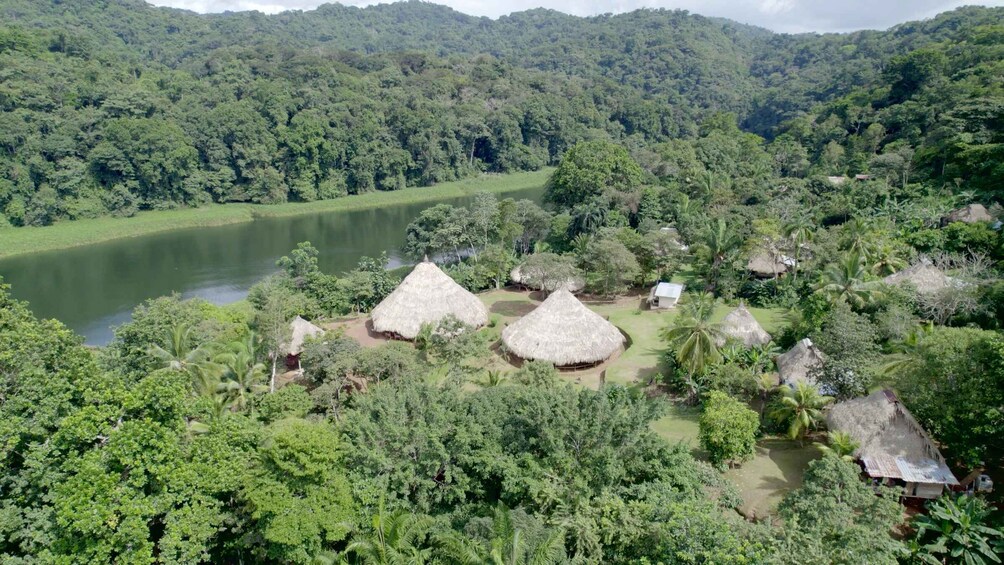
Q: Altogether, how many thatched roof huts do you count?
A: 10